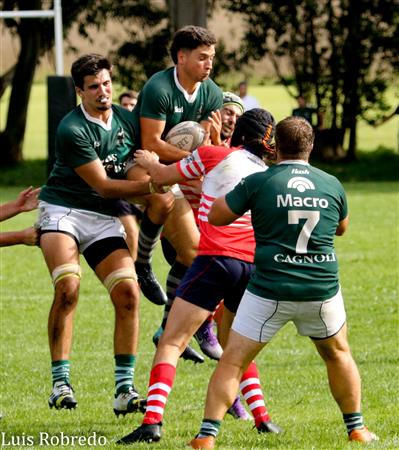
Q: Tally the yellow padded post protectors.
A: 0